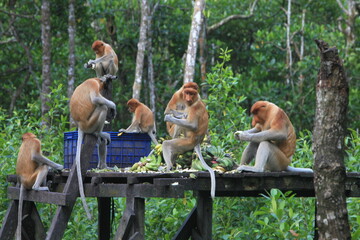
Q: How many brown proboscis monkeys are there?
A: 7